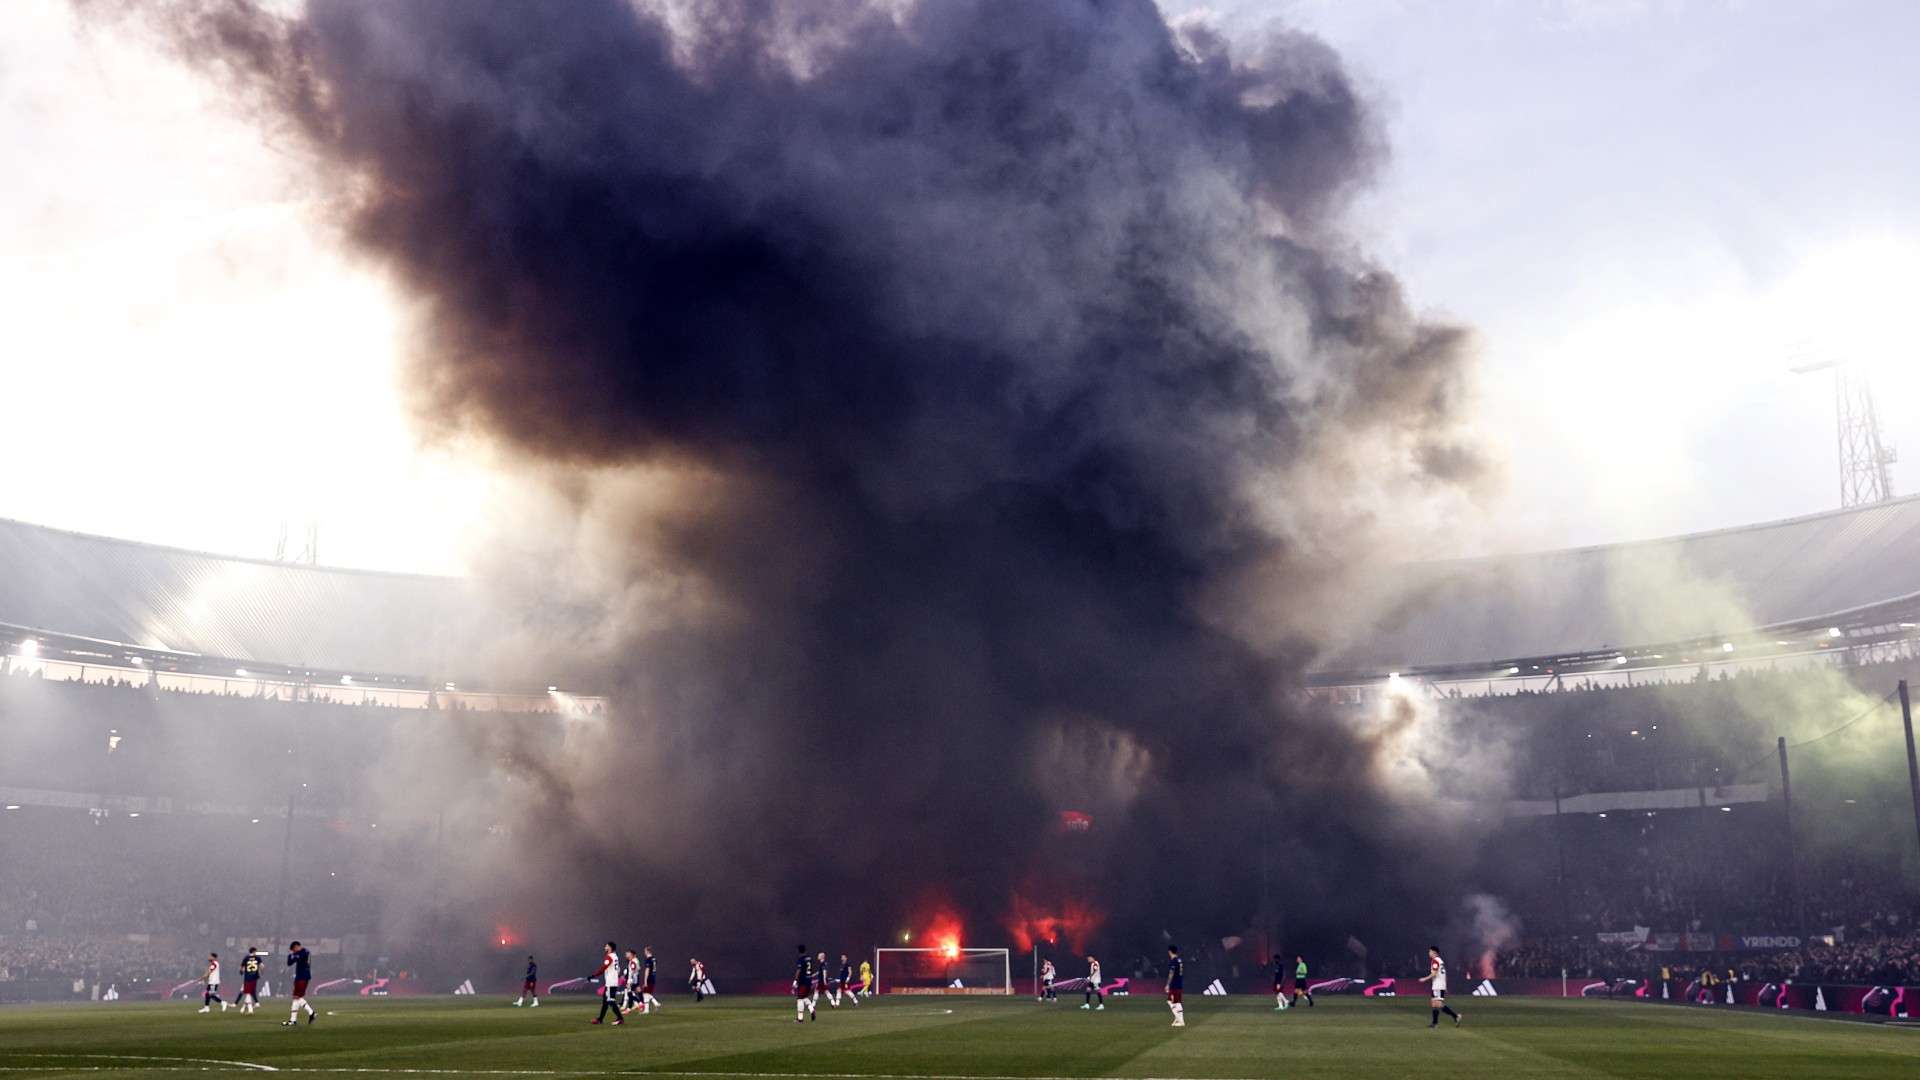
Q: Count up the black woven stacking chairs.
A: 0